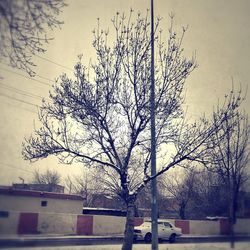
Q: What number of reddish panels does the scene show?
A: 5